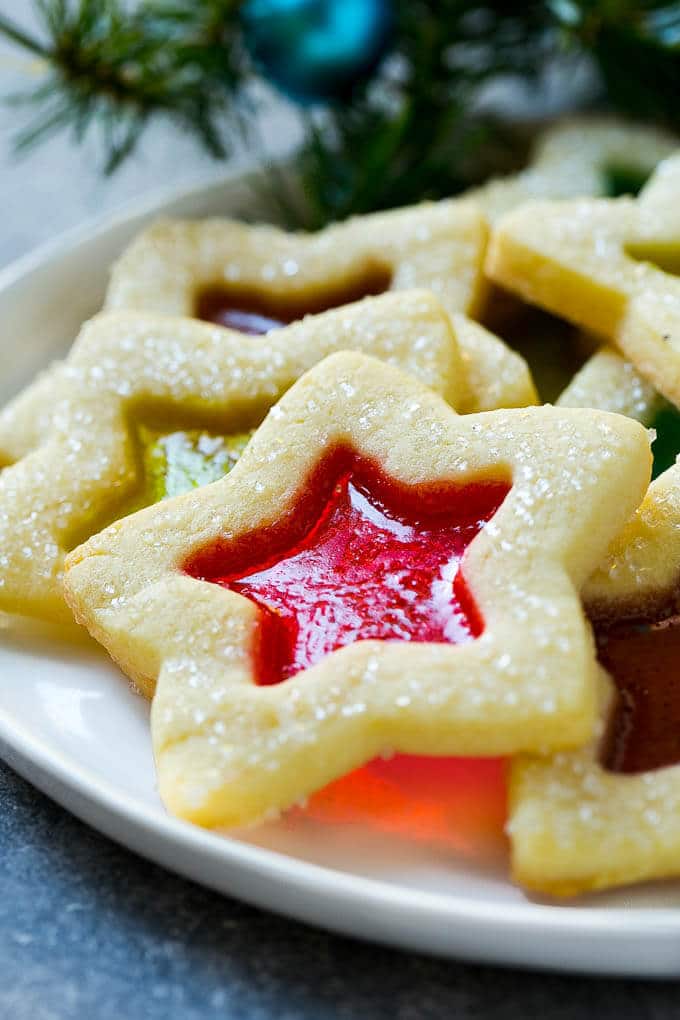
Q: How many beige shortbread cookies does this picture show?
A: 7